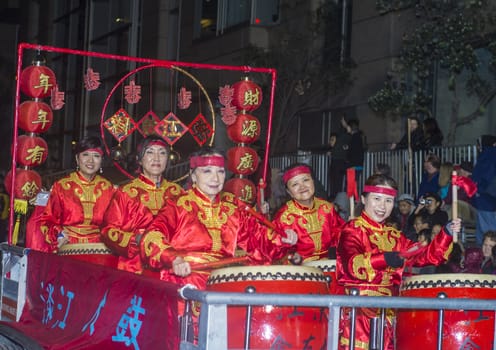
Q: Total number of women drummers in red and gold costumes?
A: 5